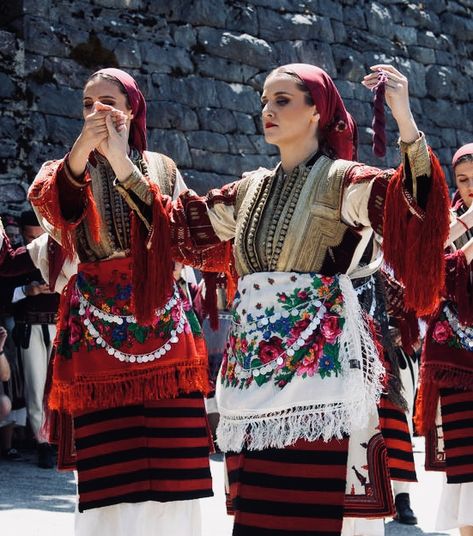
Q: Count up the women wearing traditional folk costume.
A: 3